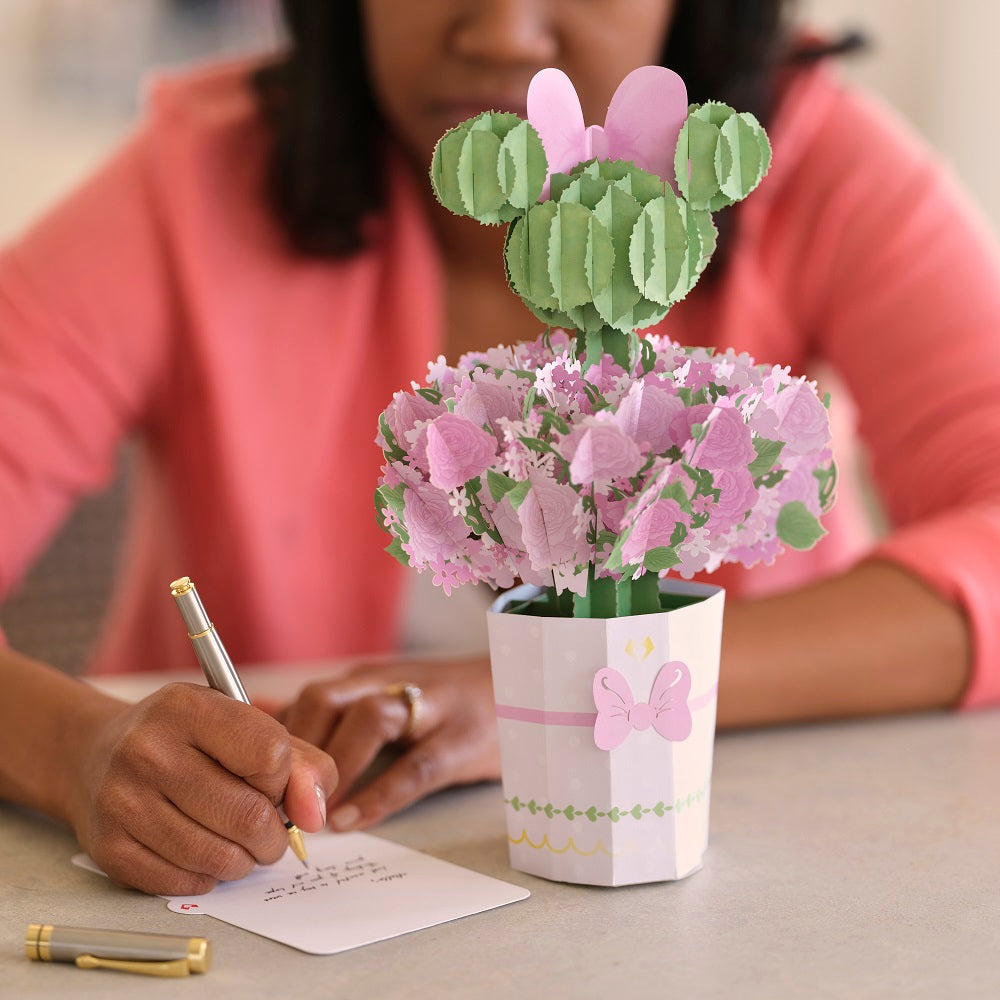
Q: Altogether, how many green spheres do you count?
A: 3